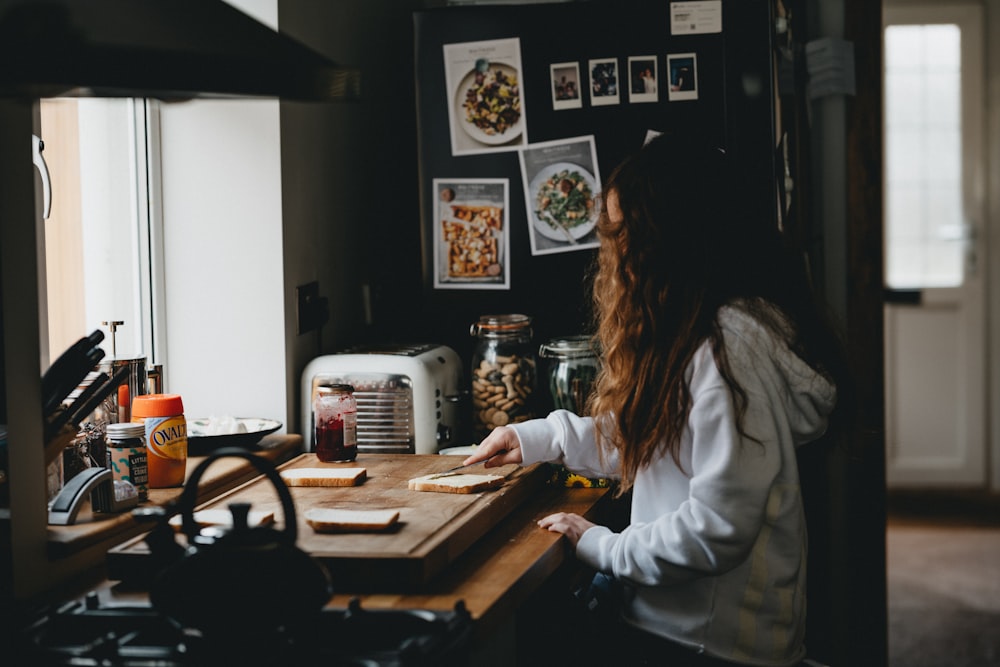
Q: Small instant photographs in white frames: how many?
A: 4